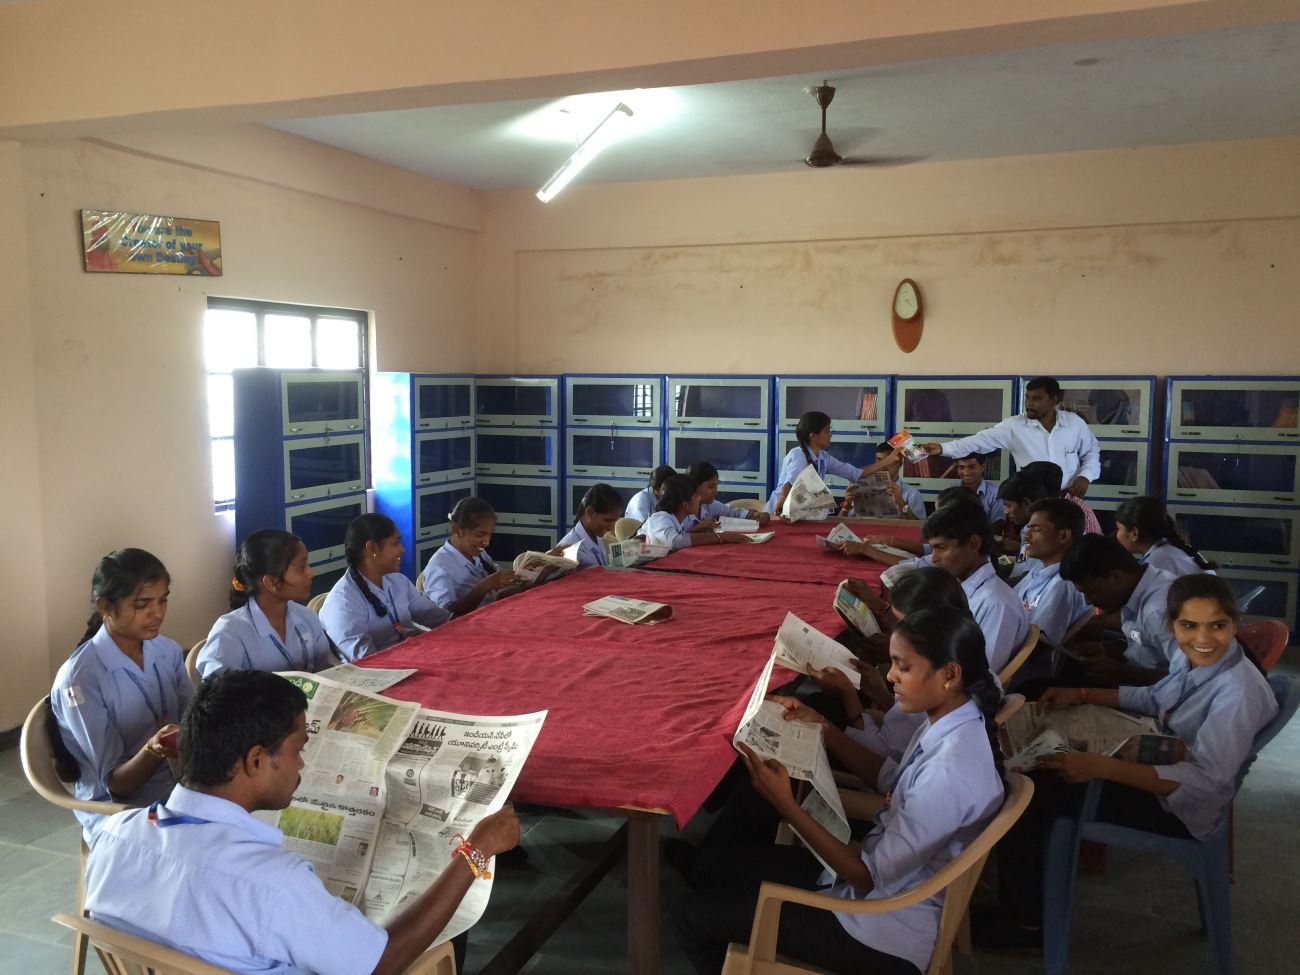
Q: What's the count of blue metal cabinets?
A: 9